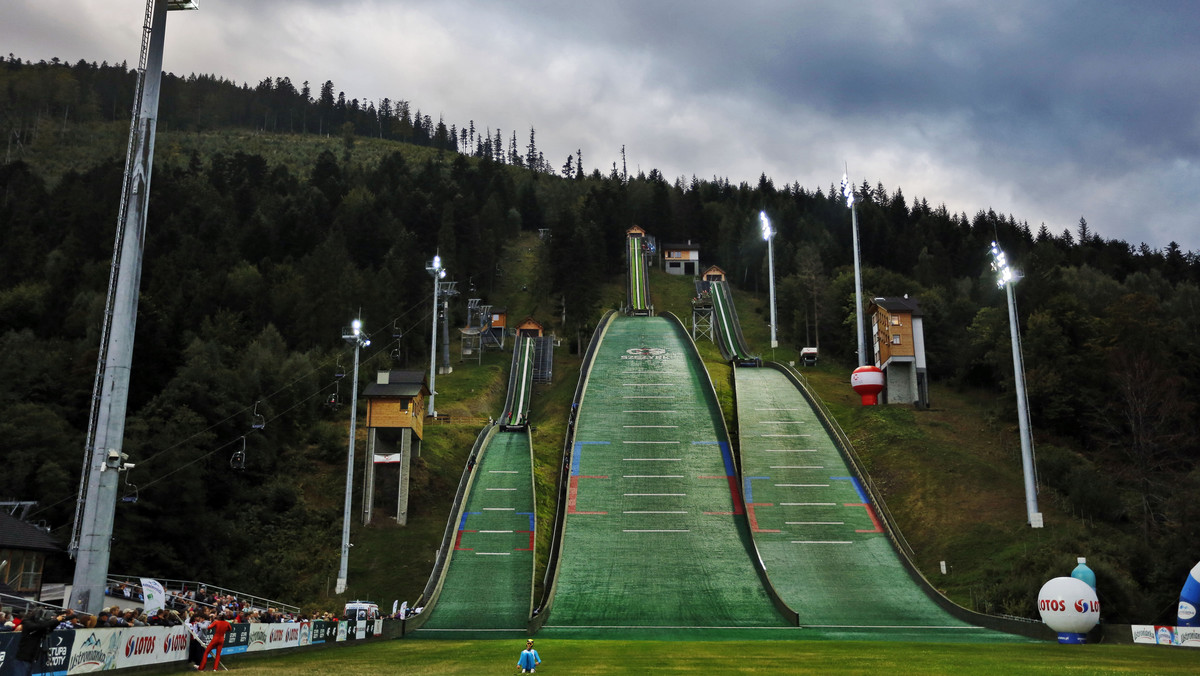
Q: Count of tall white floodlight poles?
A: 6